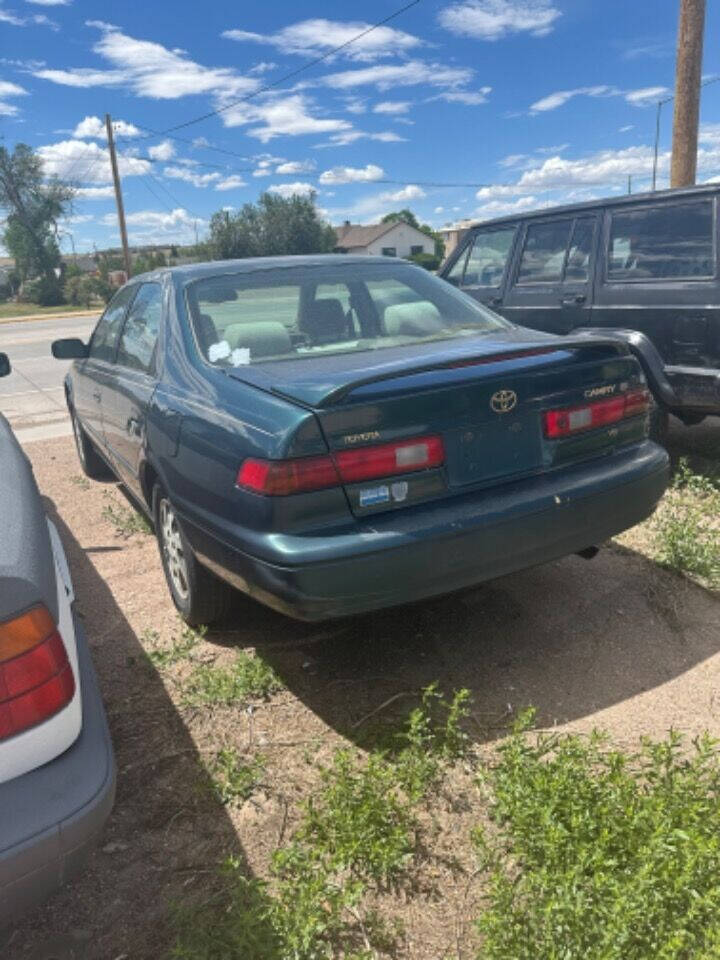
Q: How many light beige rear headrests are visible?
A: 2